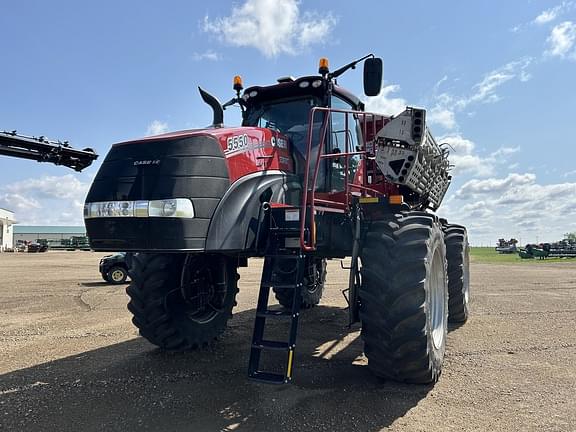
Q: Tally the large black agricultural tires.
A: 4